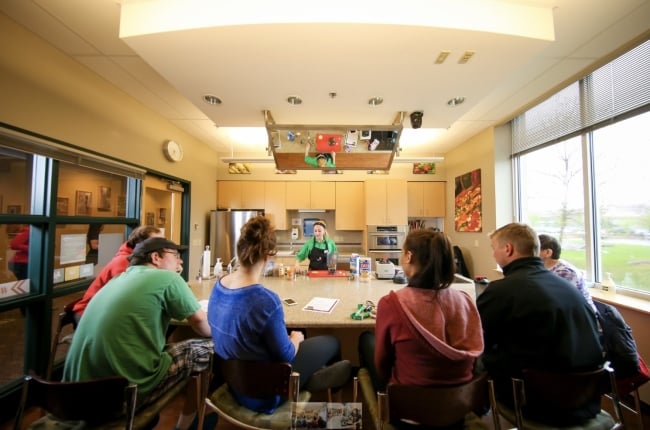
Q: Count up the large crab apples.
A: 0